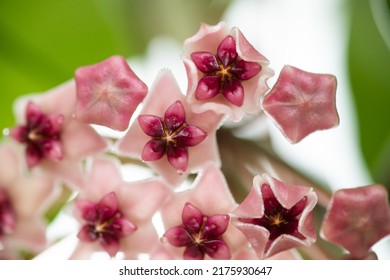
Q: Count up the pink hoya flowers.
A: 10